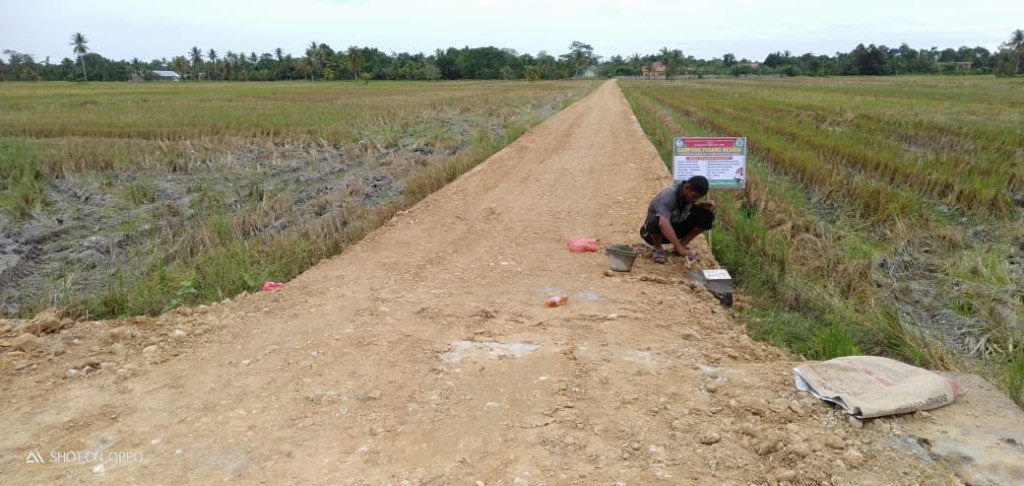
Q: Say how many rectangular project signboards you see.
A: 1